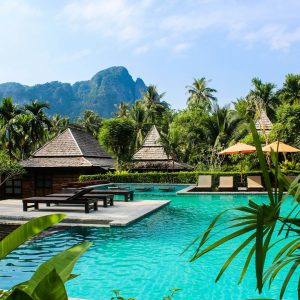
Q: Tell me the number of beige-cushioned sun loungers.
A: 3